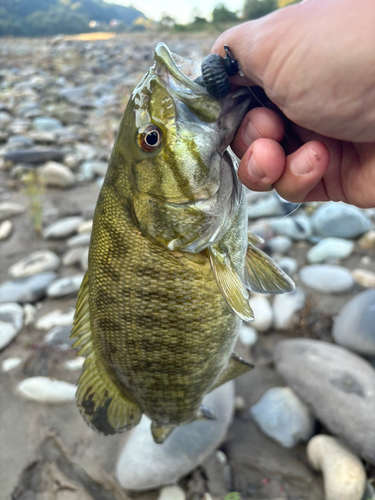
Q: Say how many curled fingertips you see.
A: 3